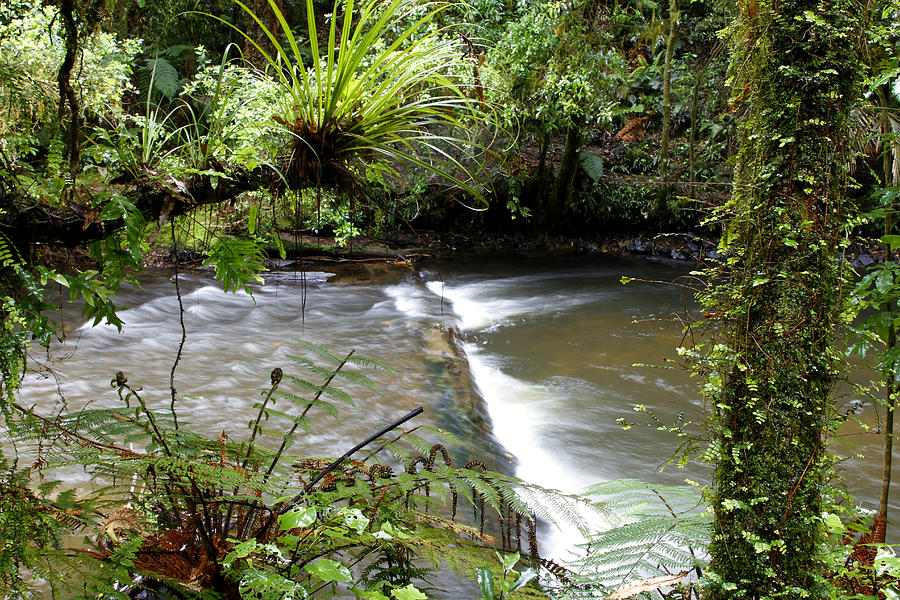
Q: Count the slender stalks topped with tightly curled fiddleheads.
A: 2